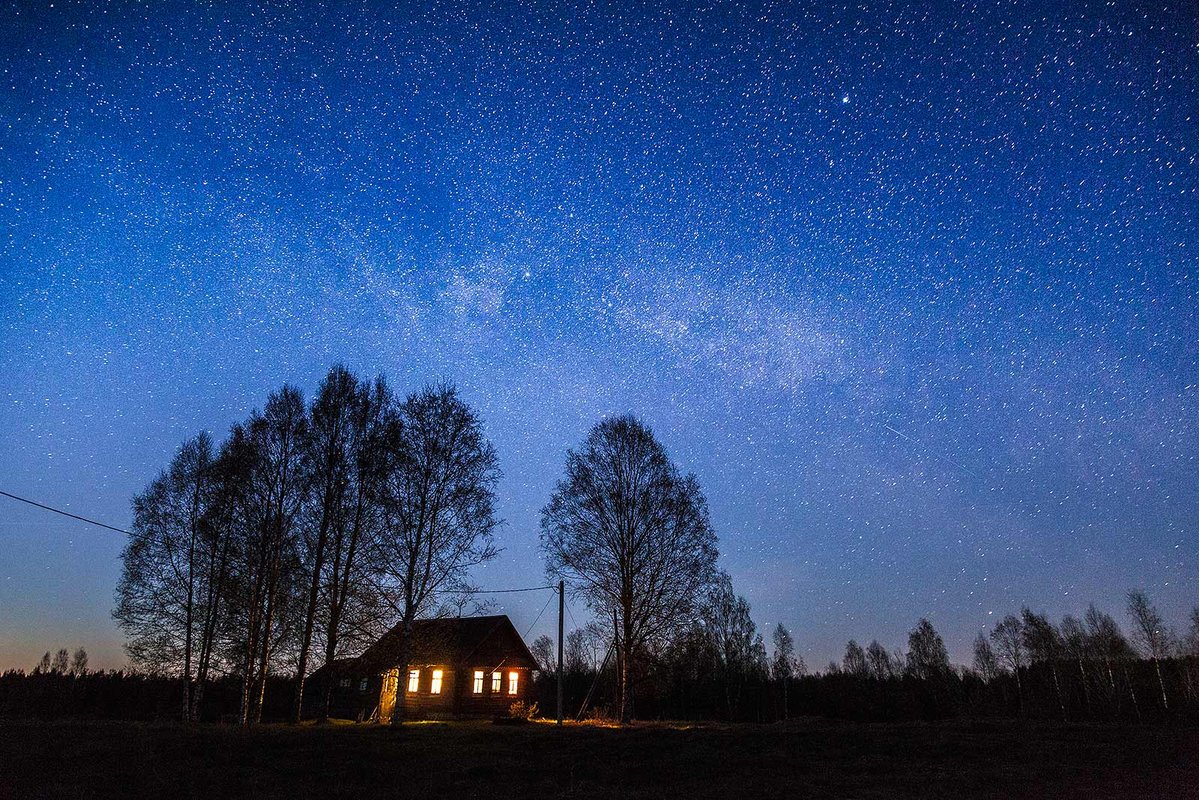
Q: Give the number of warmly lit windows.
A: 5